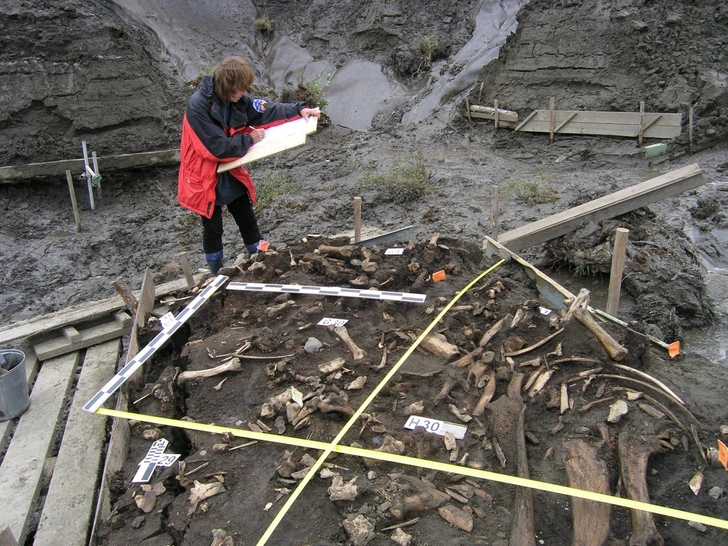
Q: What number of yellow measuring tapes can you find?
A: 2